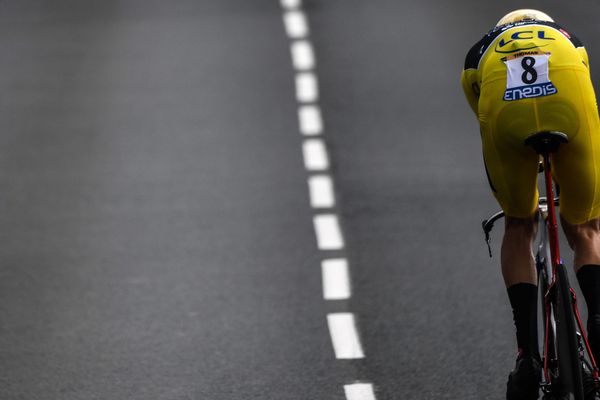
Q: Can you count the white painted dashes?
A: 11